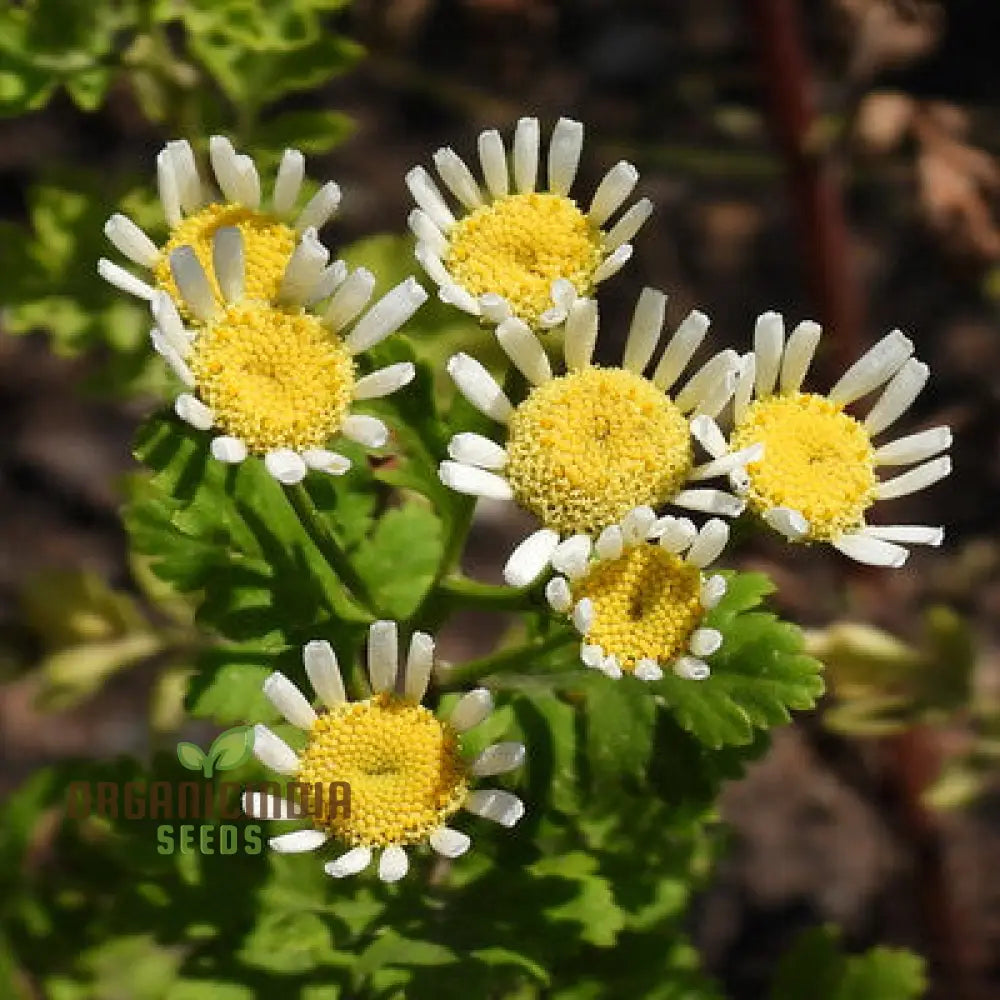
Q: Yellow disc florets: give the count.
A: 7